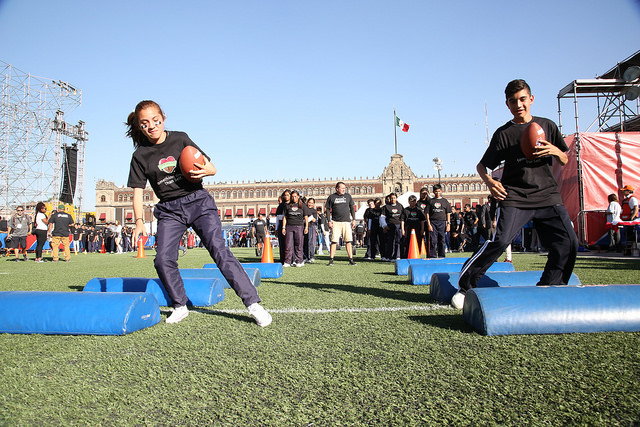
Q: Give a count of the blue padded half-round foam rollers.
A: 8